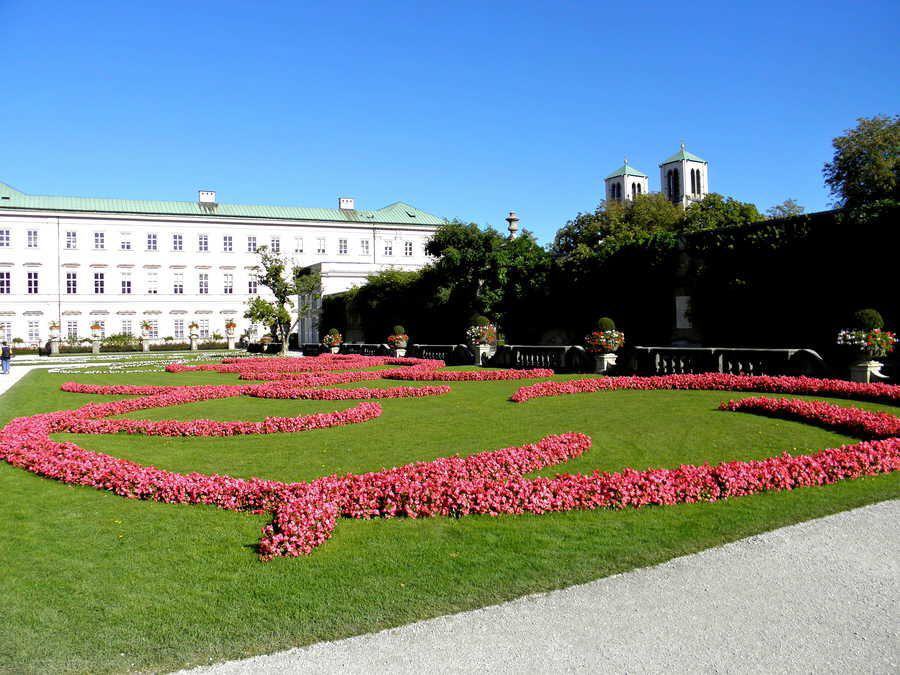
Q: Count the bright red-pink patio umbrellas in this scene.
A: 0